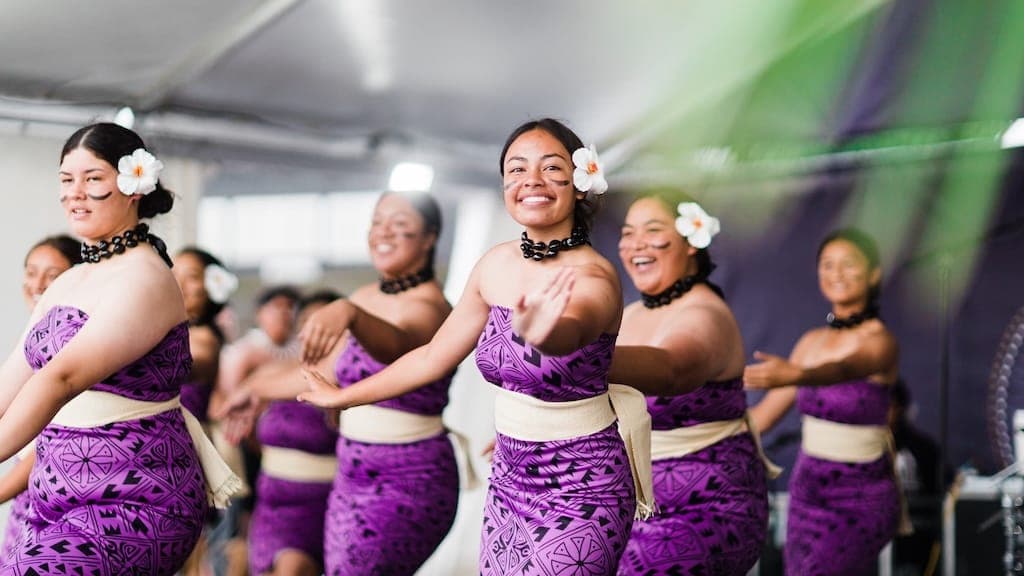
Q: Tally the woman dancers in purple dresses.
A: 8